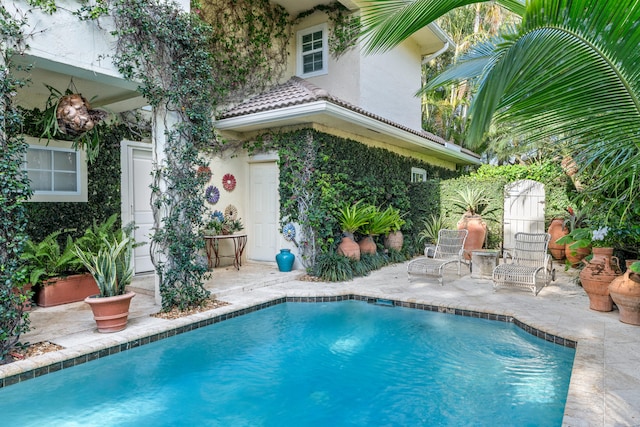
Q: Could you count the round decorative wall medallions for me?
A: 6